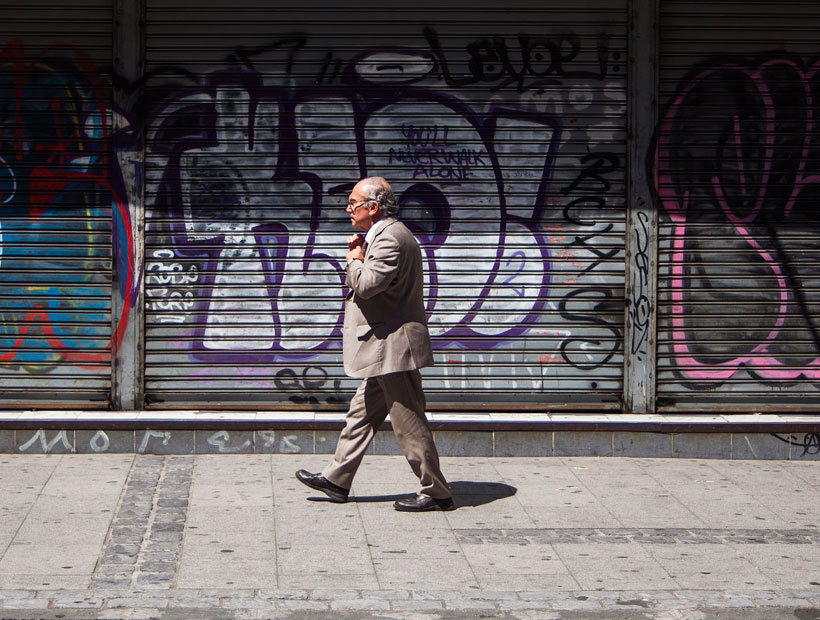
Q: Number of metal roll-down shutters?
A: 3